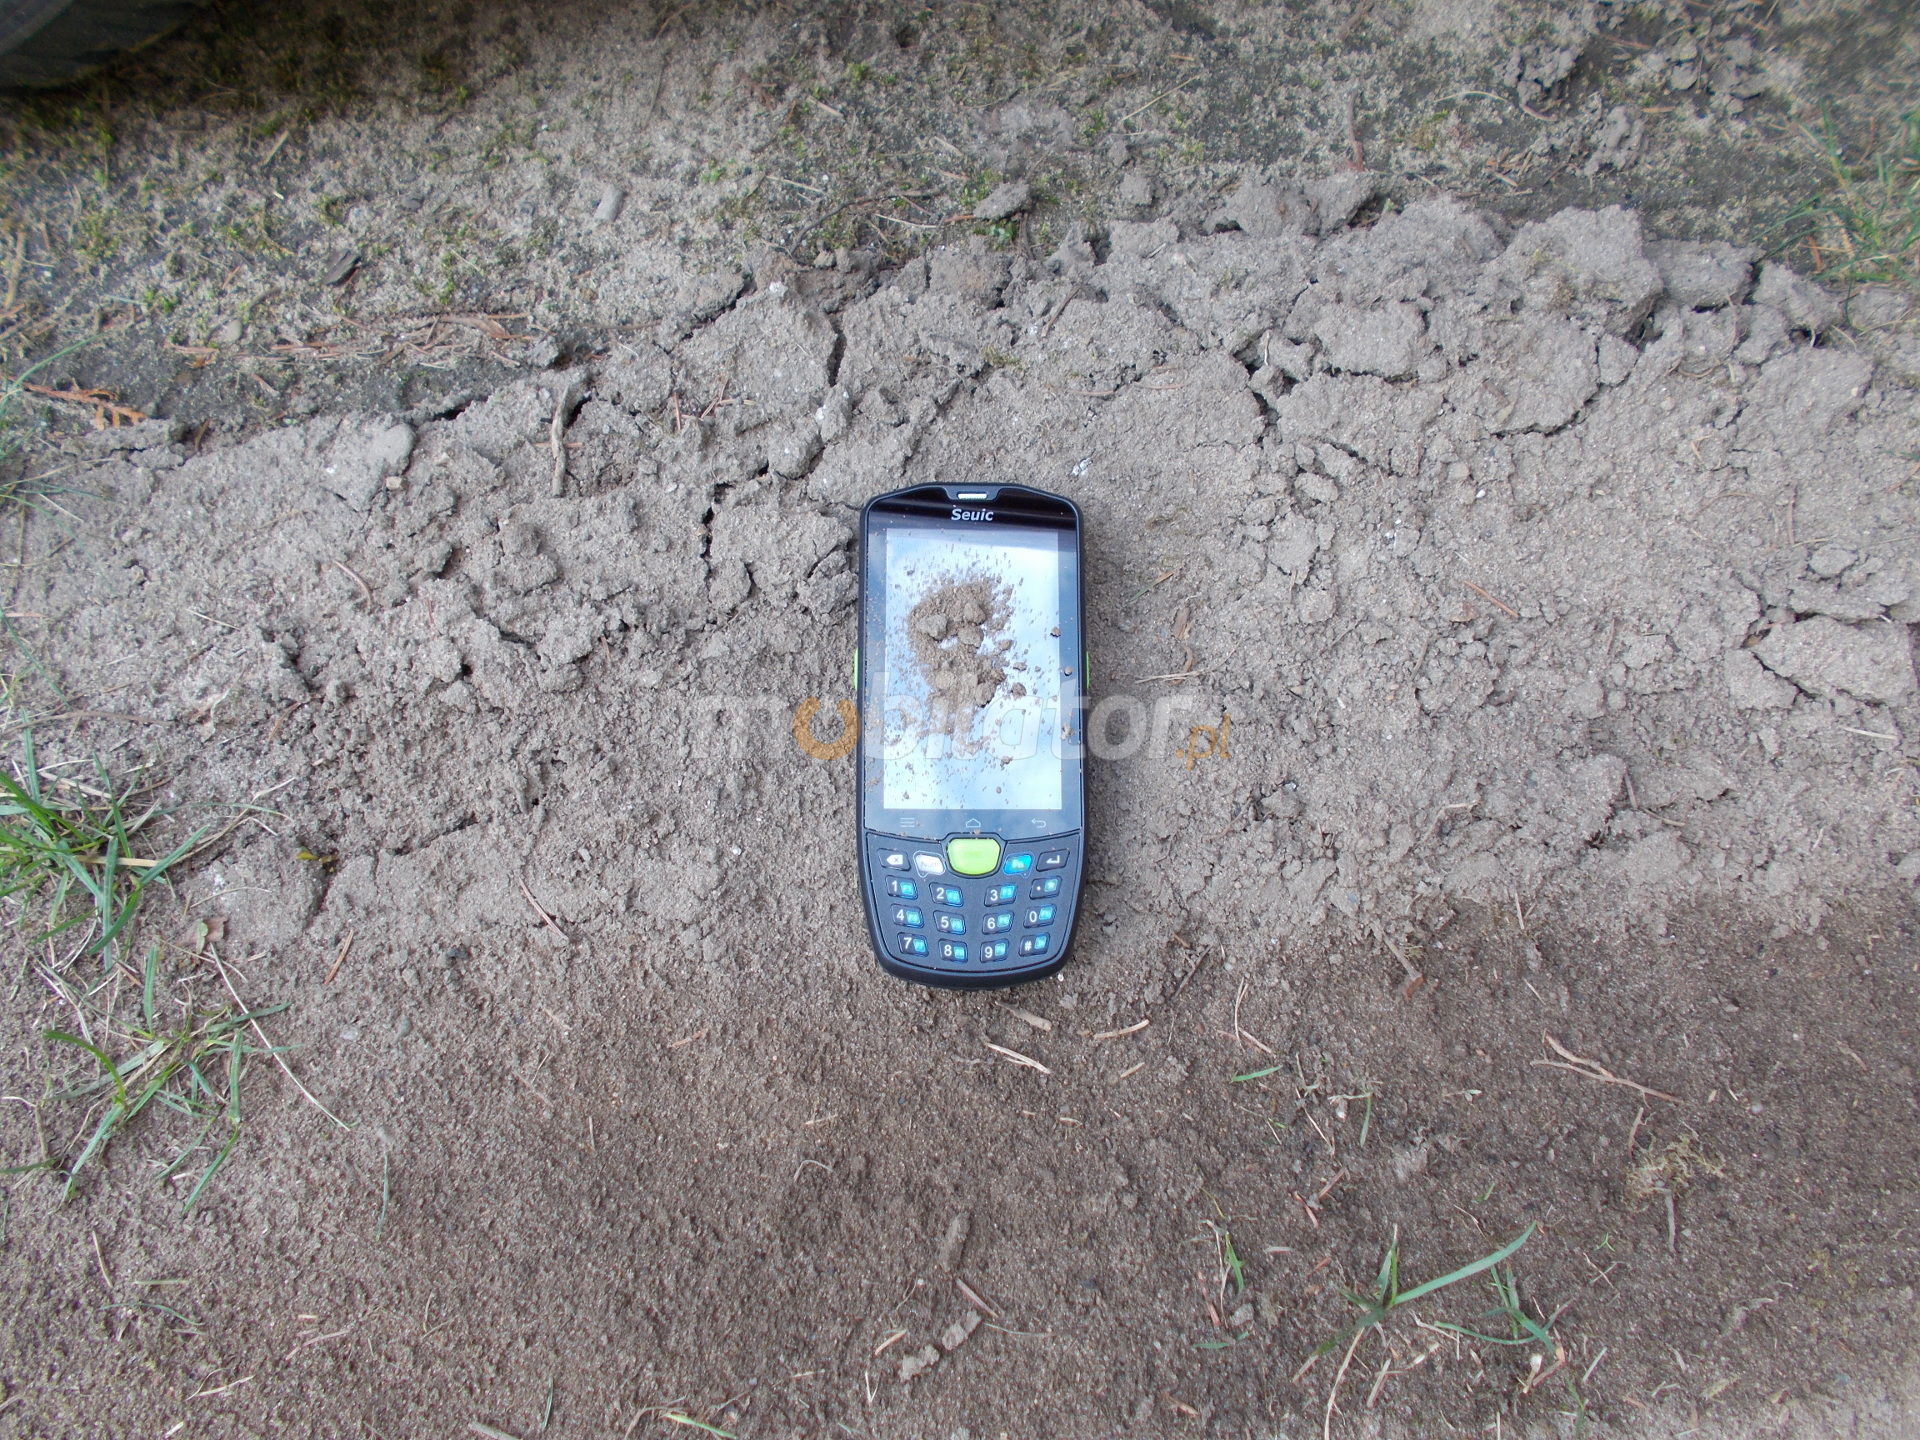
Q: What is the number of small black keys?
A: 14